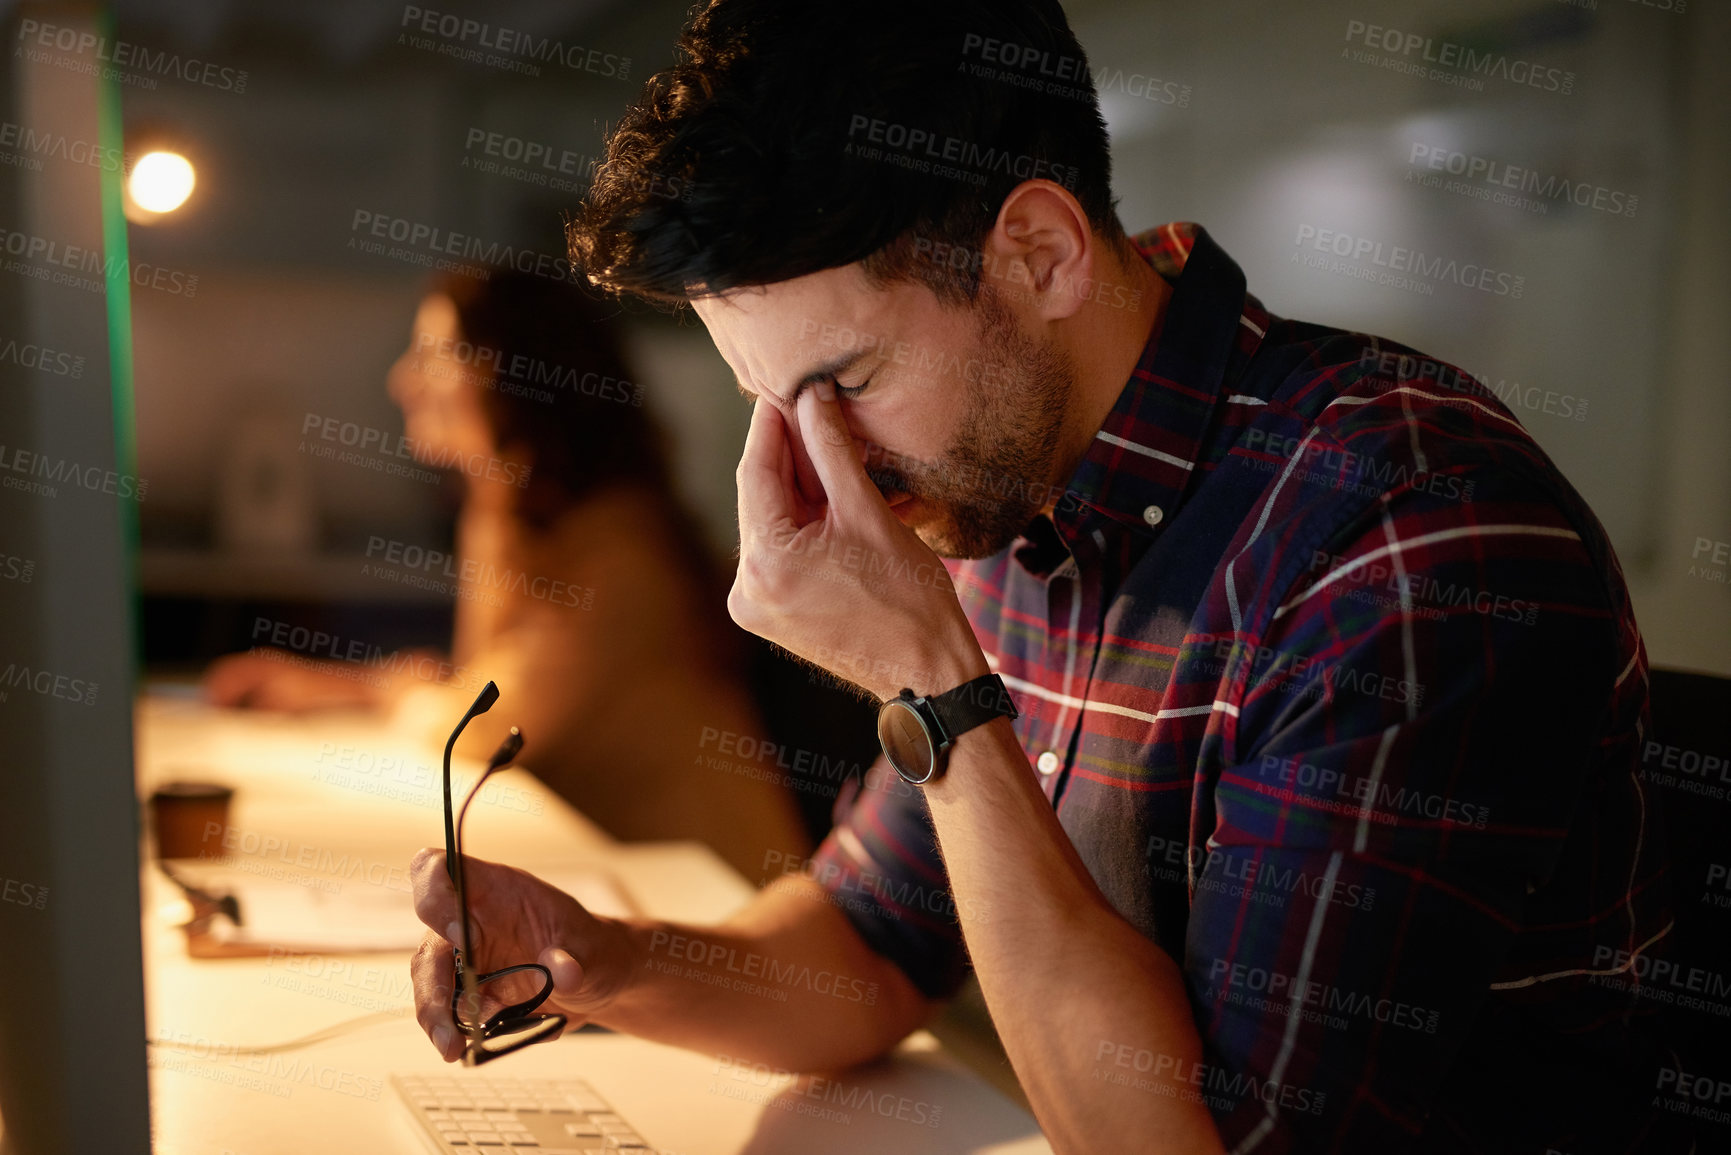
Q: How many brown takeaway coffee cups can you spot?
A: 1